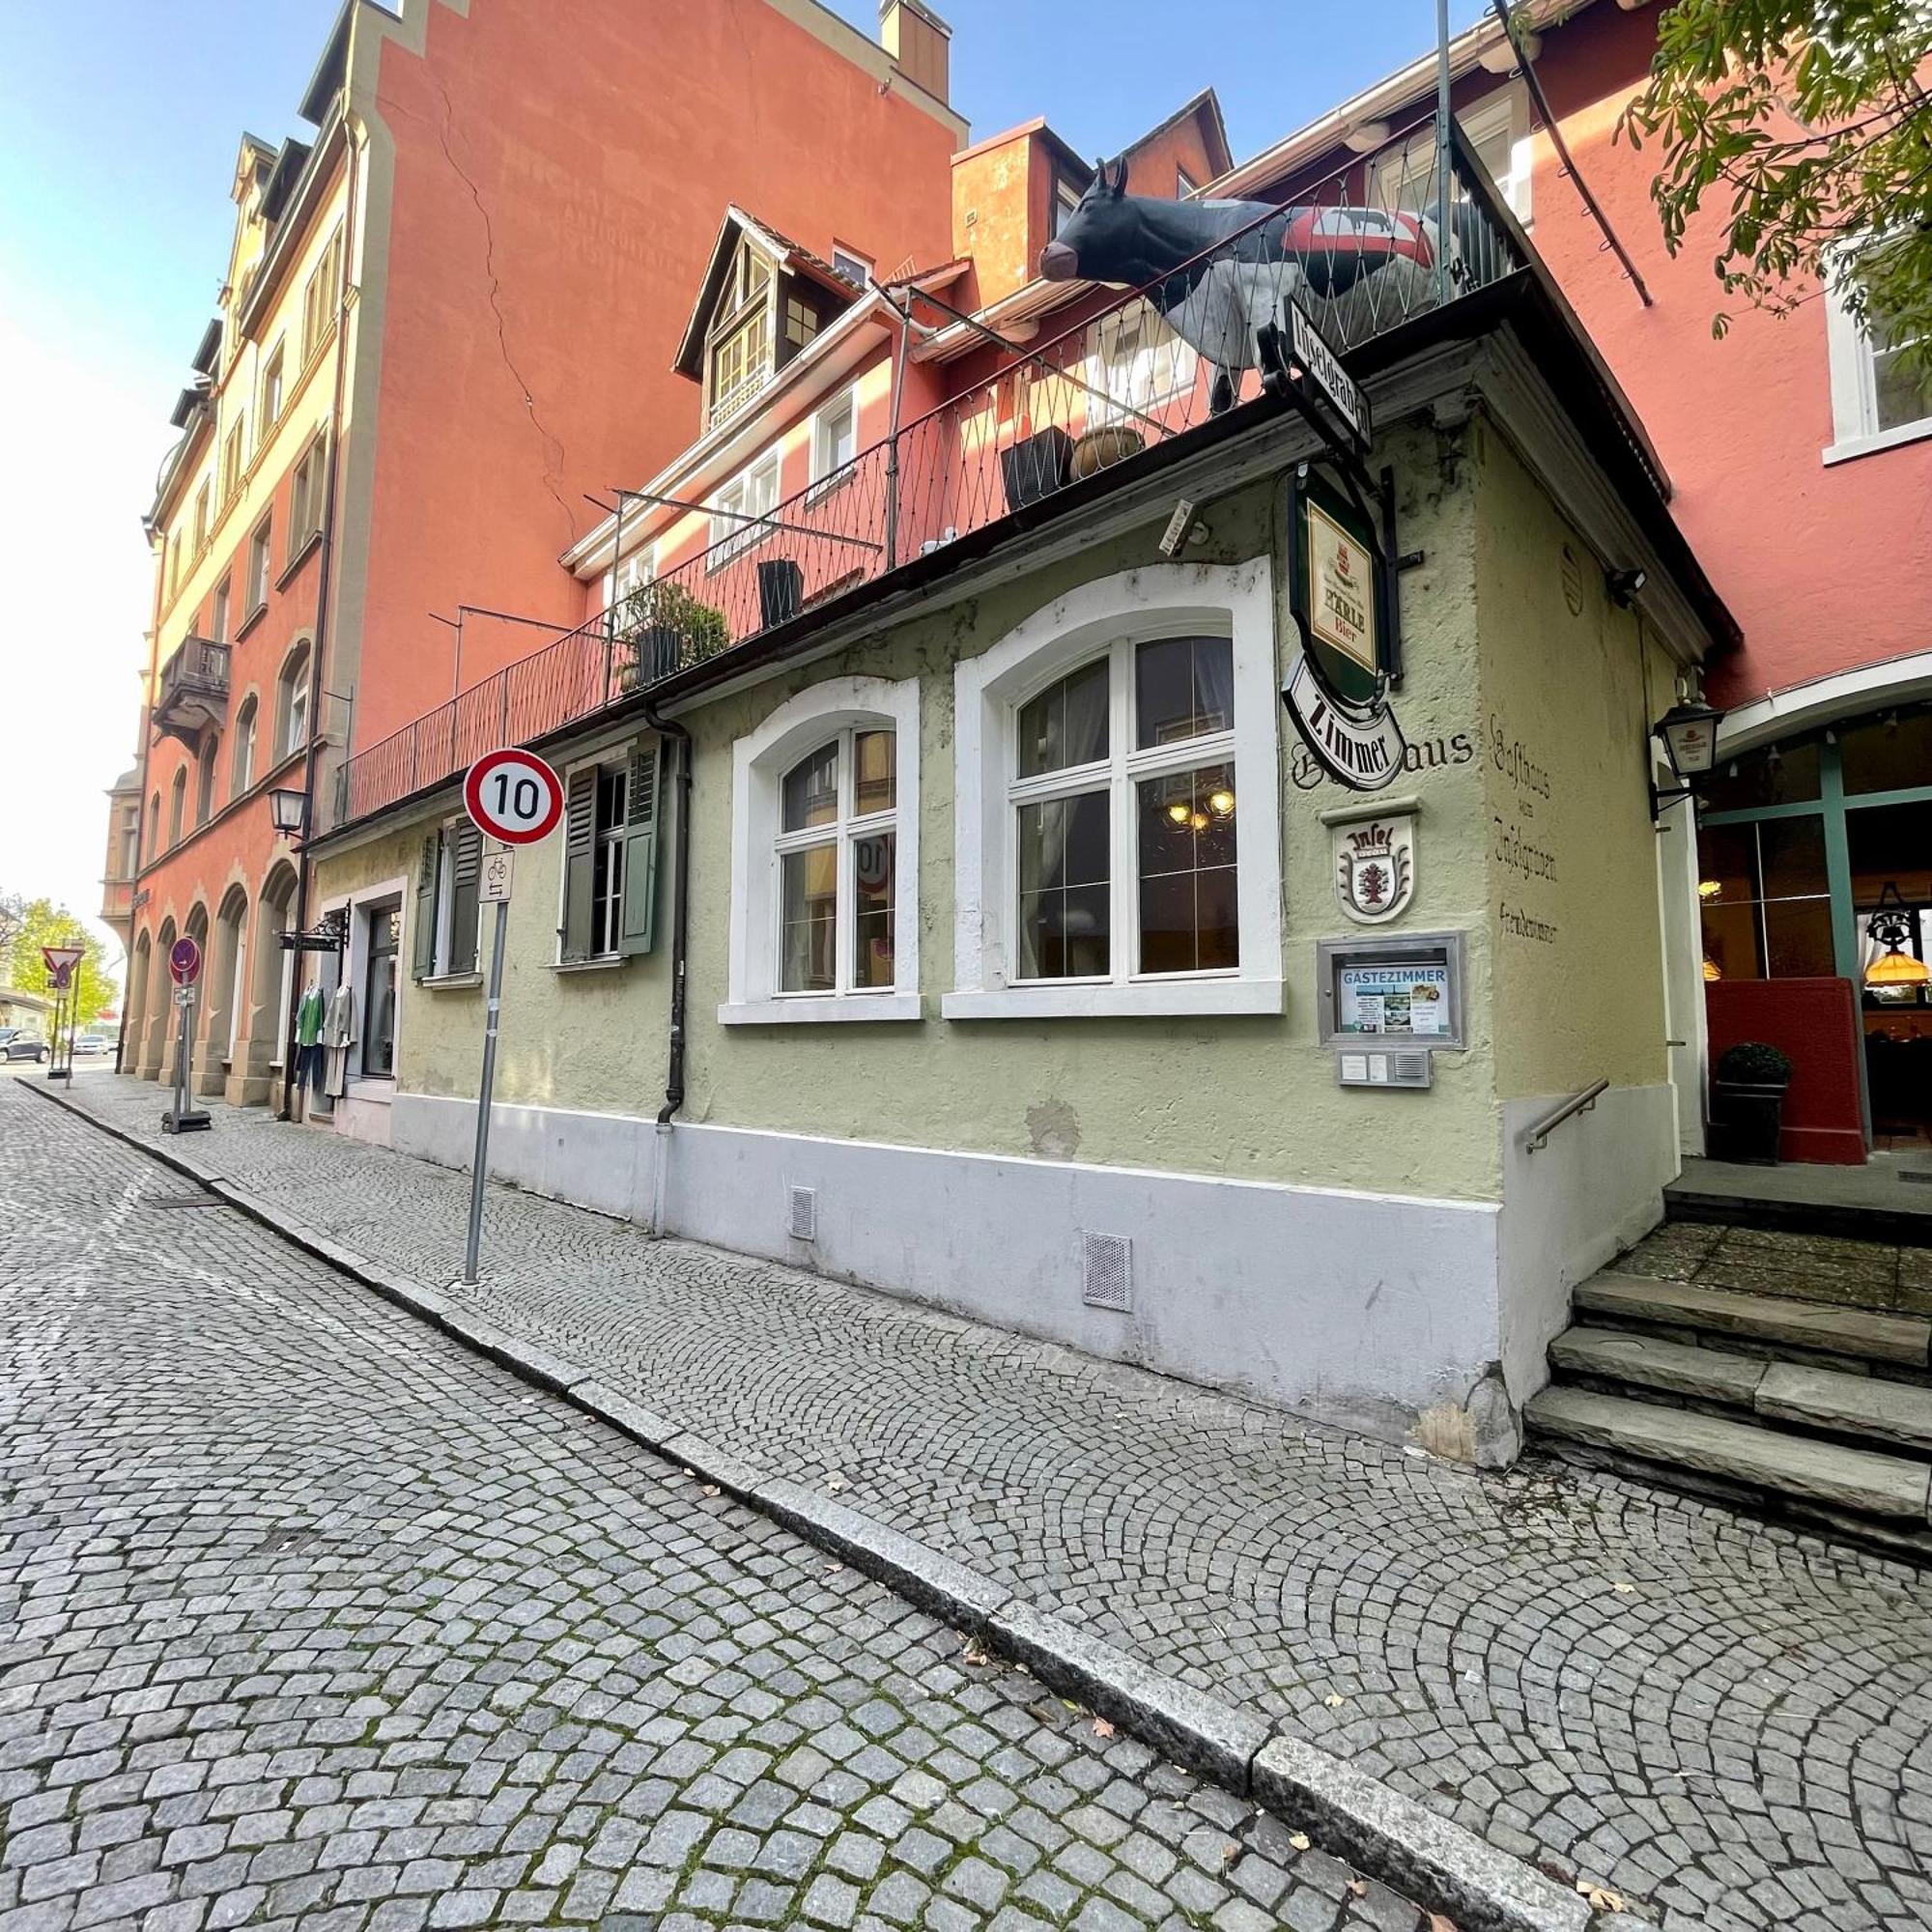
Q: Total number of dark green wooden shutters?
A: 4